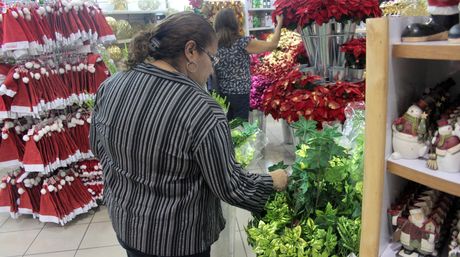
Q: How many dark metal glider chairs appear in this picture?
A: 0